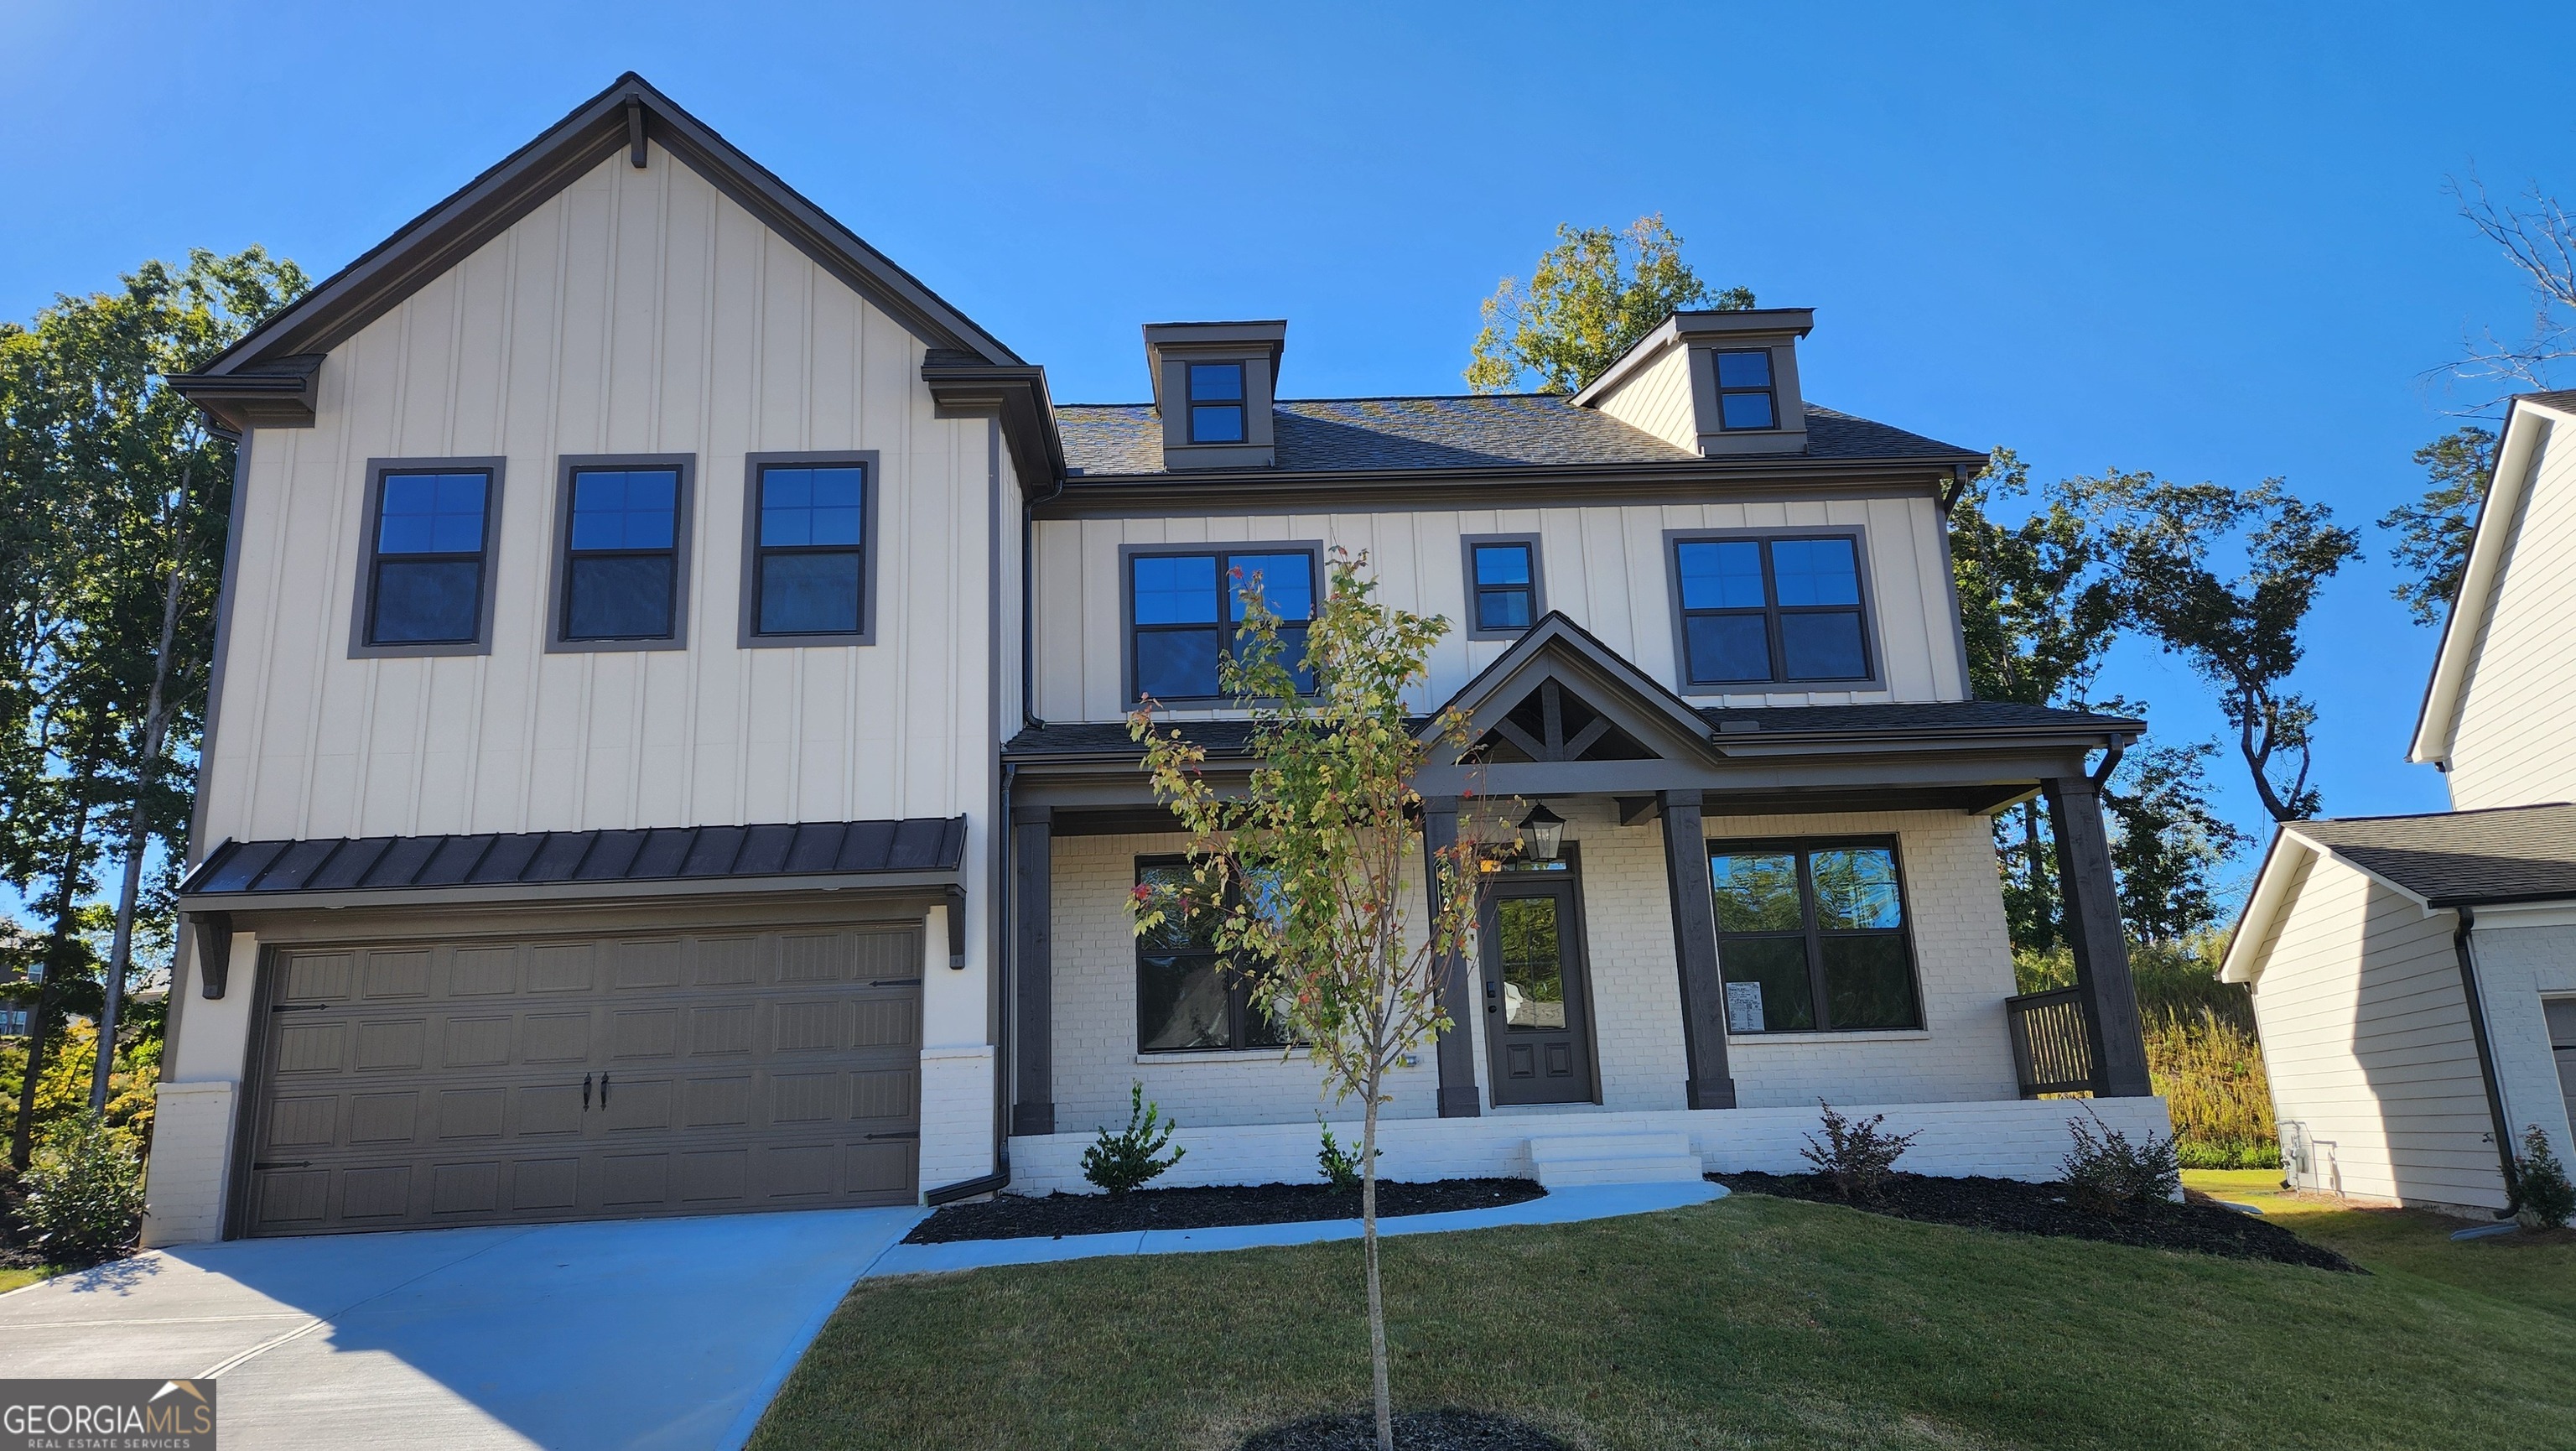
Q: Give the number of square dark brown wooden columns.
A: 4